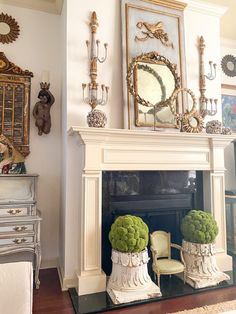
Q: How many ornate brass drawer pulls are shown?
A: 3